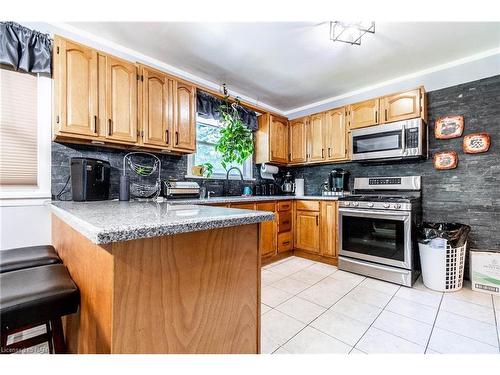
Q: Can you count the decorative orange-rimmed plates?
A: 3